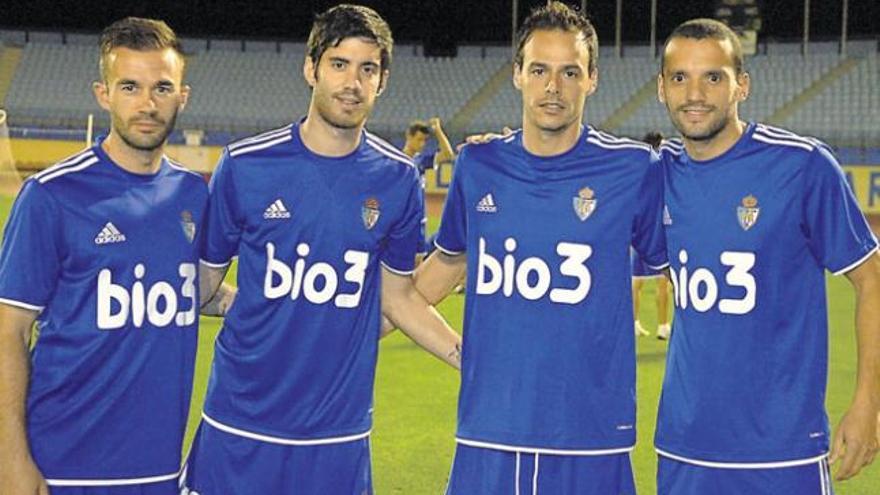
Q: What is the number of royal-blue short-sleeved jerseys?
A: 4